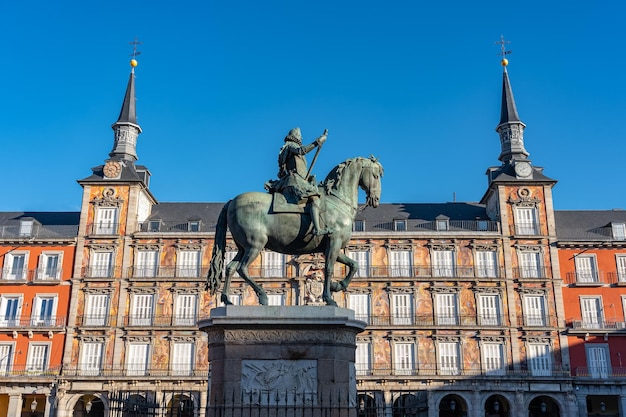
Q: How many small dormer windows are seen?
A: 8